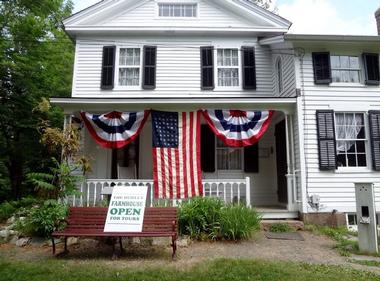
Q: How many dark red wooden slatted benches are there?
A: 1